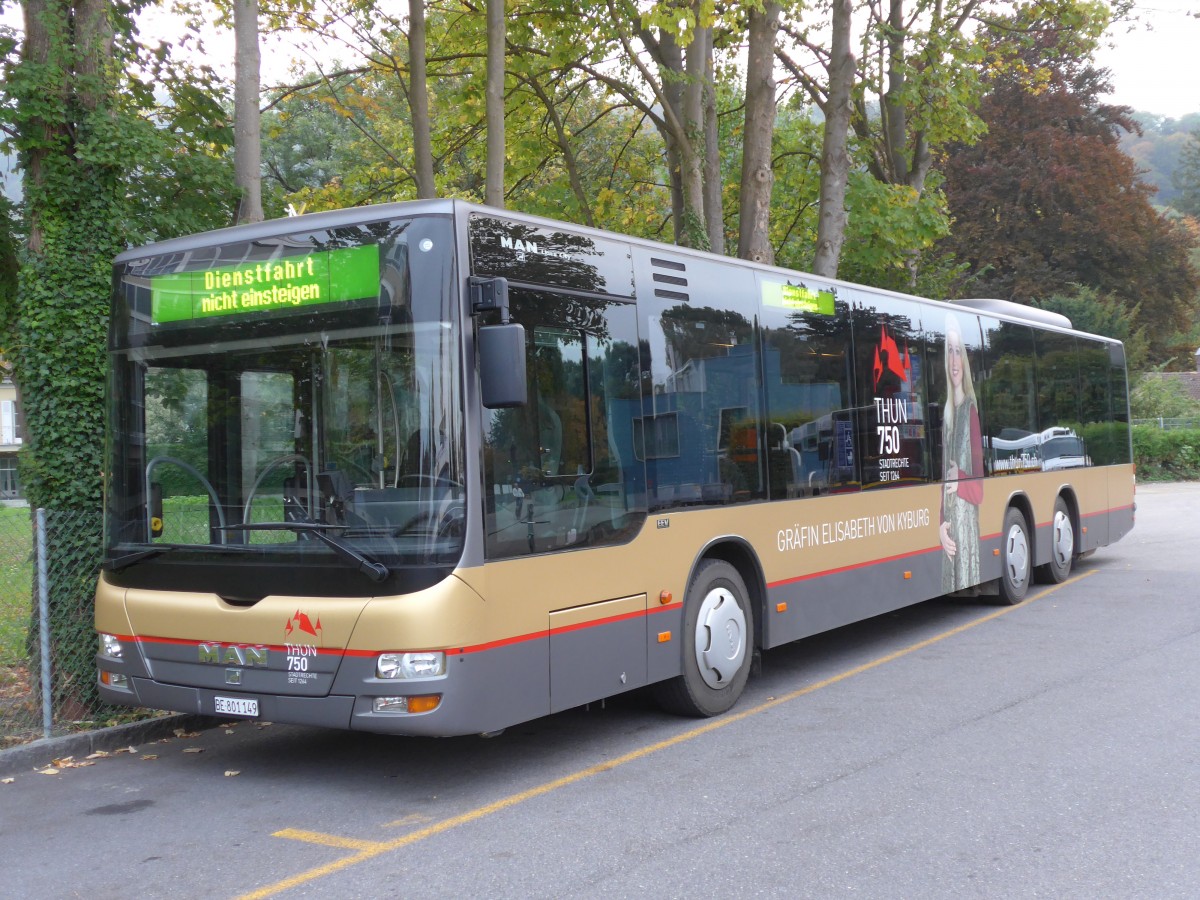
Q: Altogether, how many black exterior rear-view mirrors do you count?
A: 1